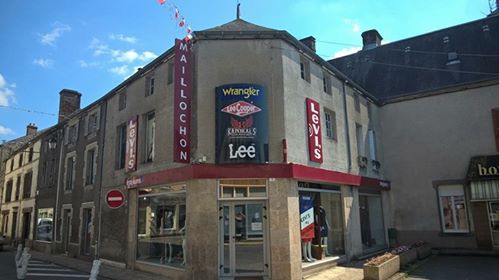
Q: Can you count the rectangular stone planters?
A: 3